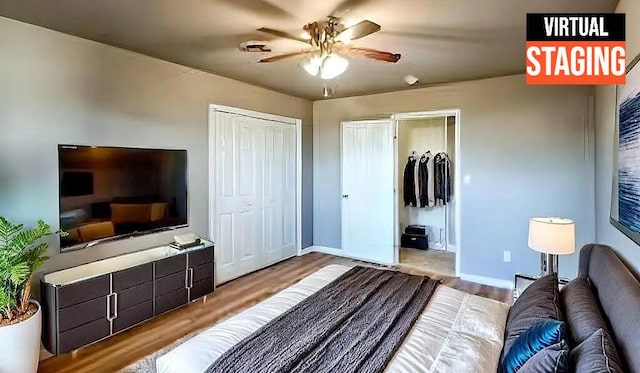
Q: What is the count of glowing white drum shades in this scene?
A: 1